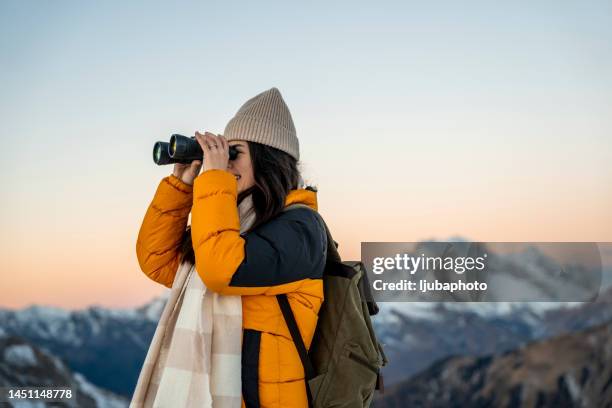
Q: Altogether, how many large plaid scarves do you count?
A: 1